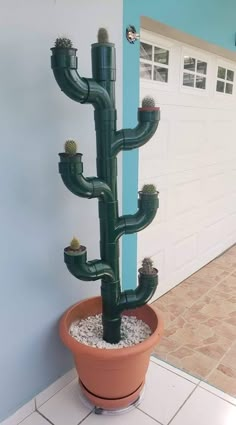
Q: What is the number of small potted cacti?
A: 7